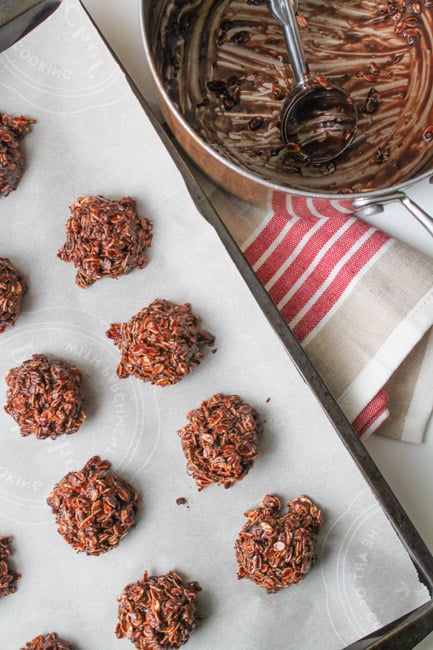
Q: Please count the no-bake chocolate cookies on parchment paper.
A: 11